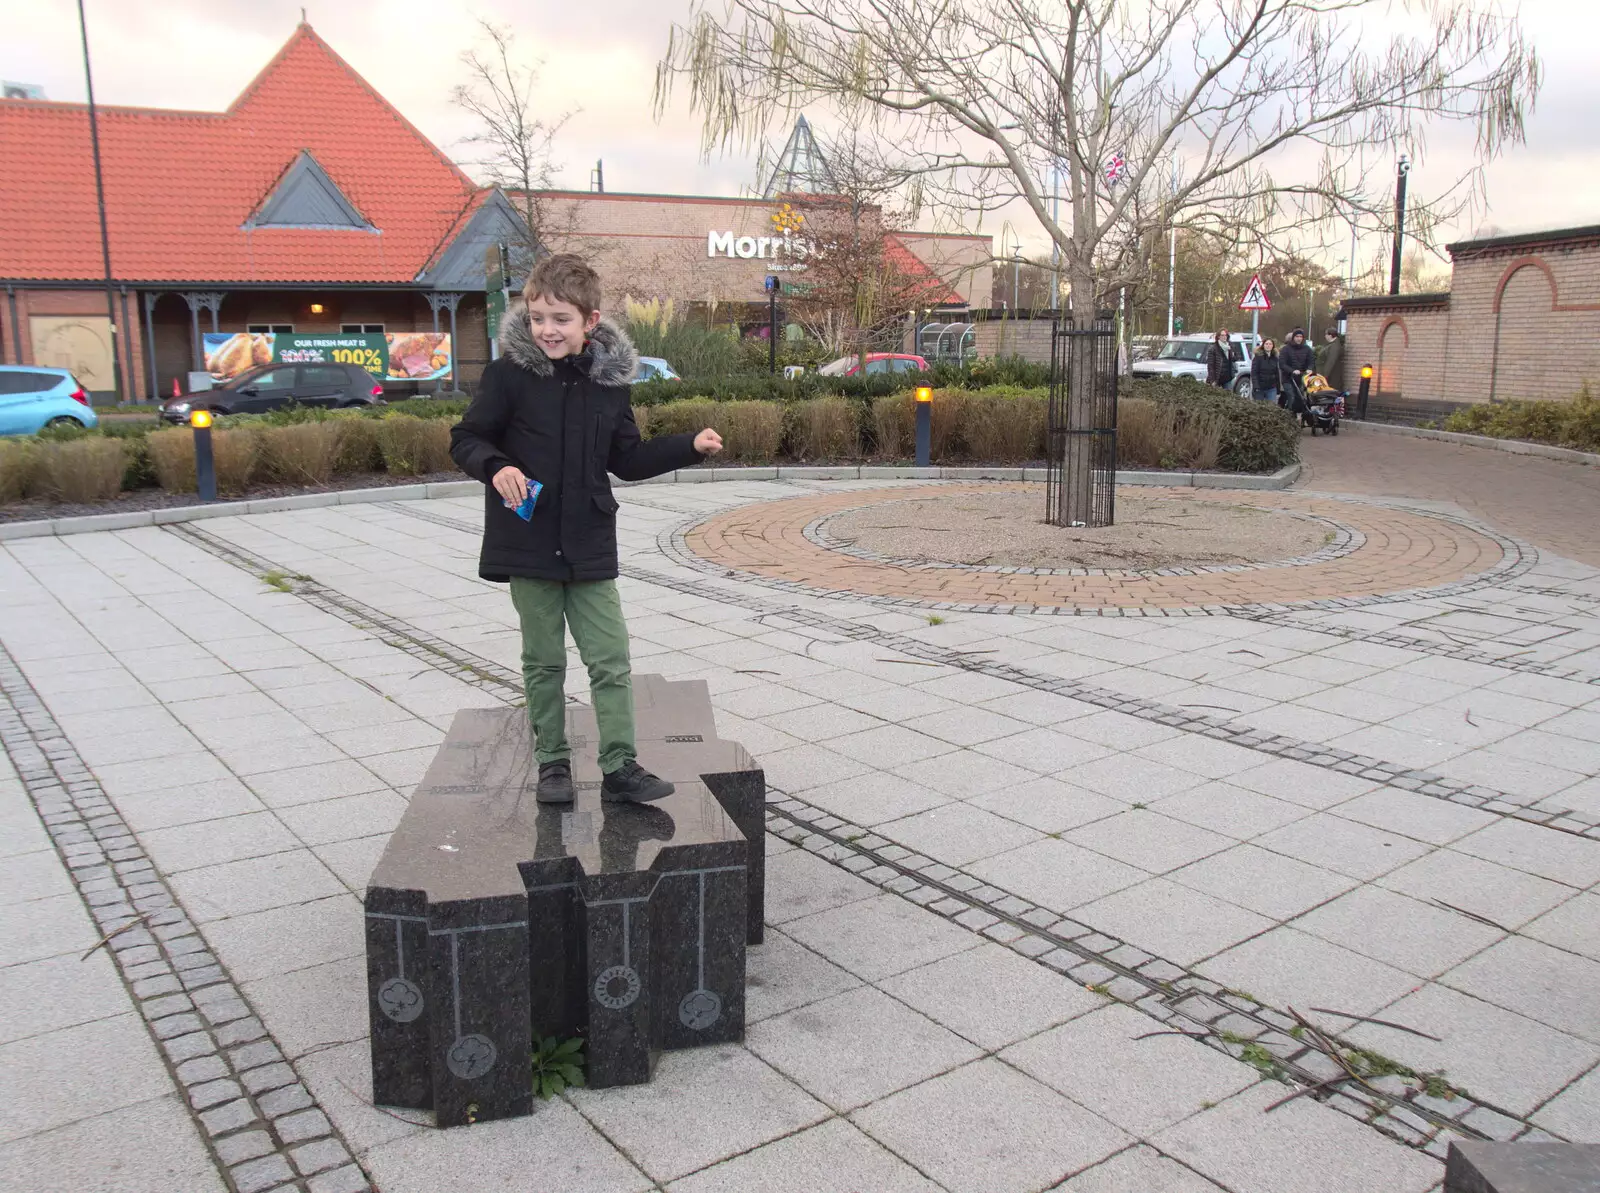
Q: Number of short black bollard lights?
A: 3